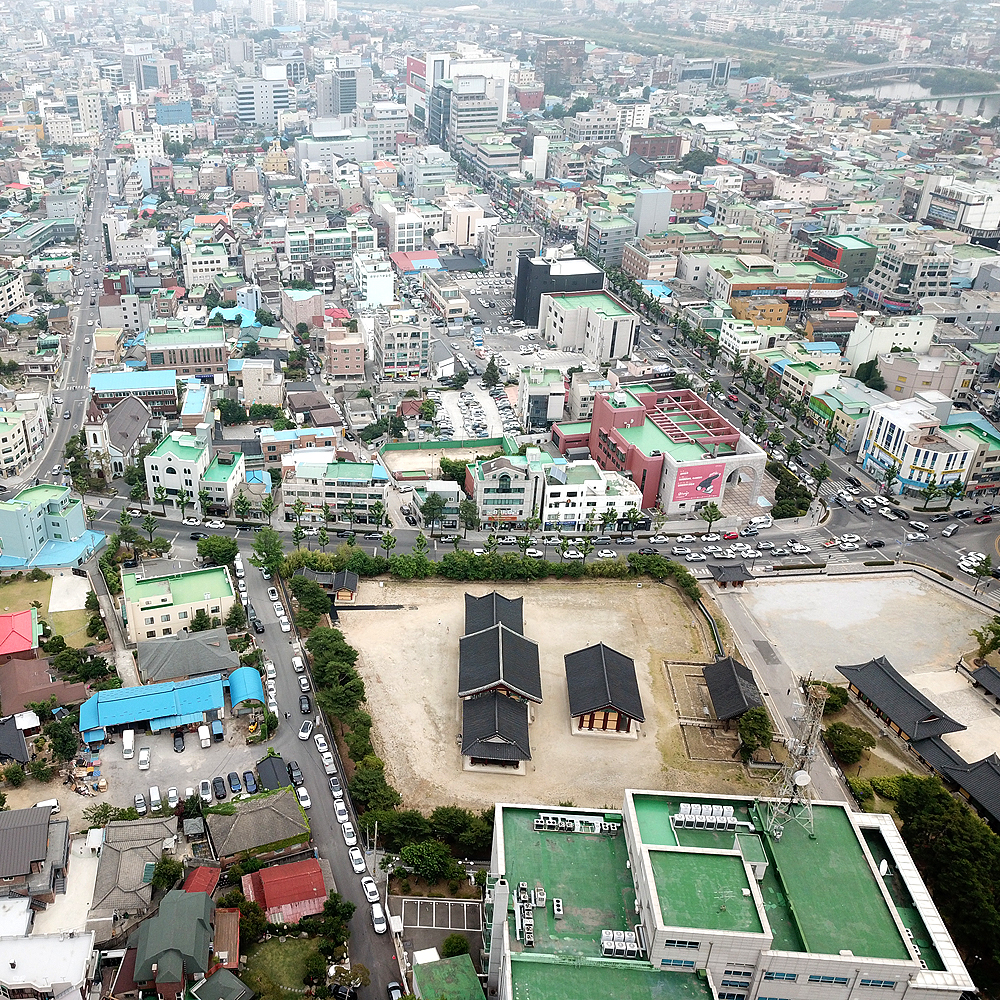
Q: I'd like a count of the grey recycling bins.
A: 0